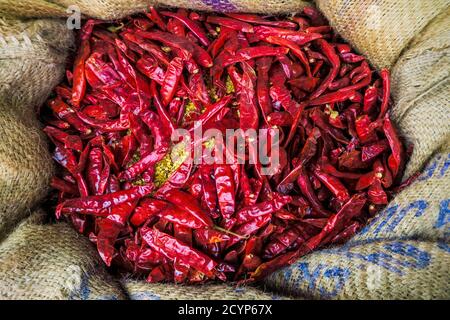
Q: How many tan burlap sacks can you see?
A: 1